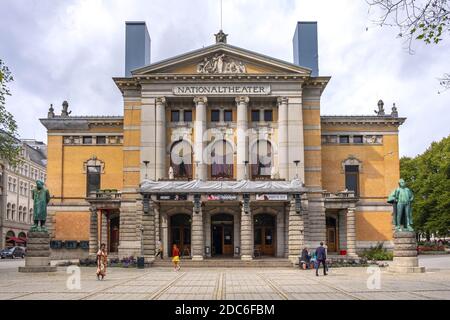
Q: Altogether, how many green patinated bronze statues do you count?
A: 2